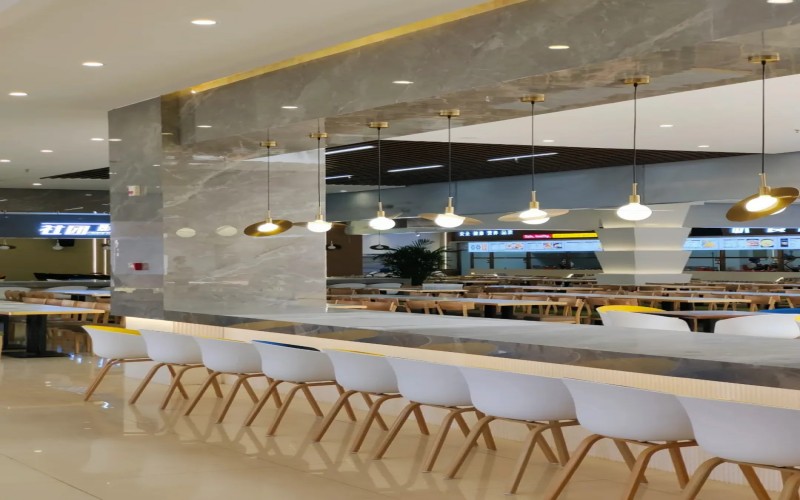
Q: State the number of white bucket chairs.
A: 11